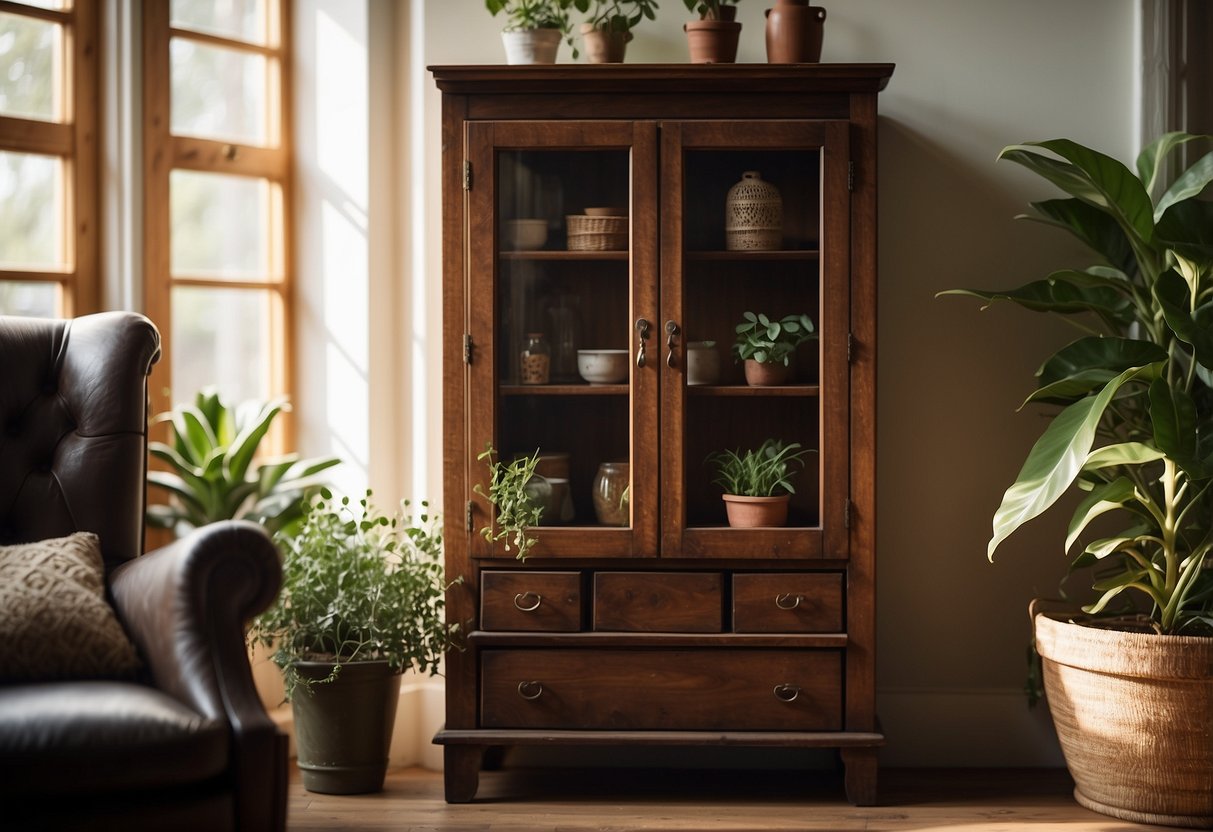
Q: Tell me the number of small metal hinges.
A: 6